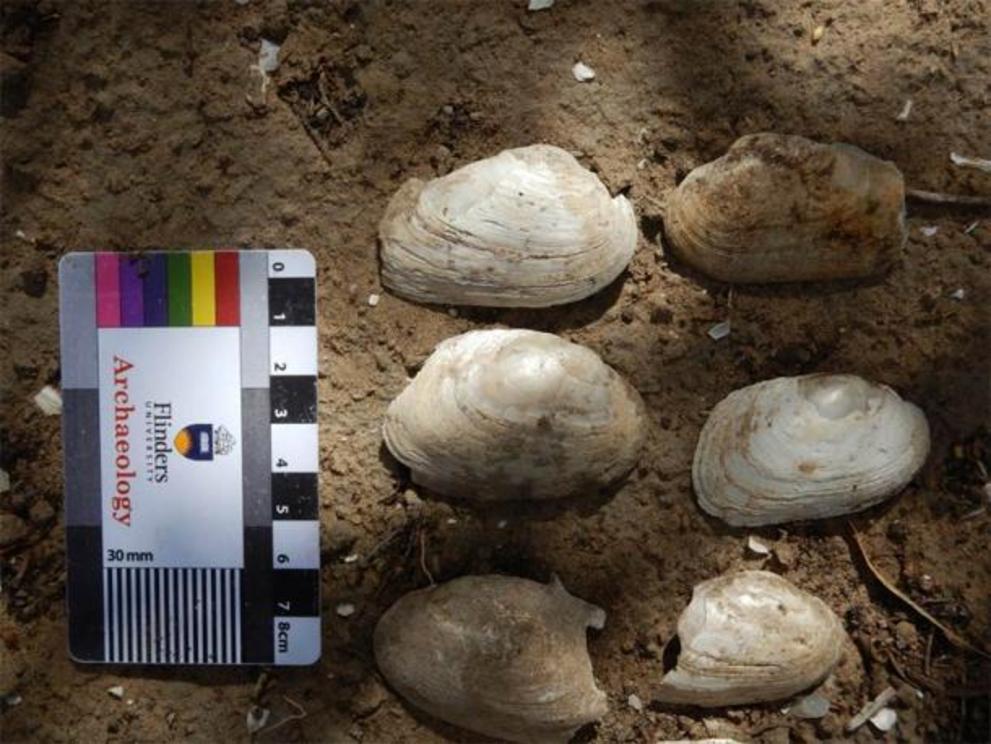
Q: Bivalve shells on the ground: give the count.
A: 6